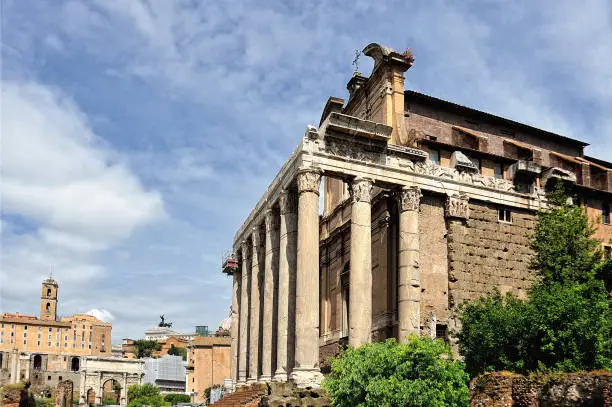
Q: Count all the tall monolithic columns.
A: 8